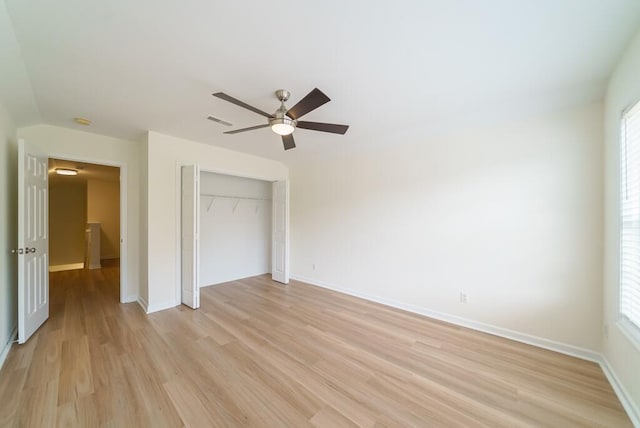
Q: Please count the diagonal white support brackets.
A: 3